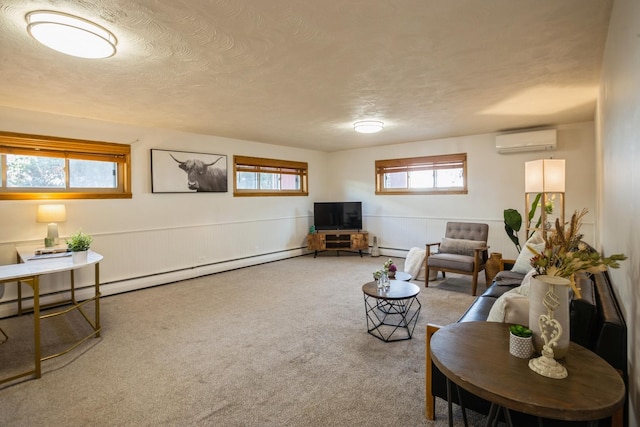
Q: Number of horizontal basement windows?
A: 3